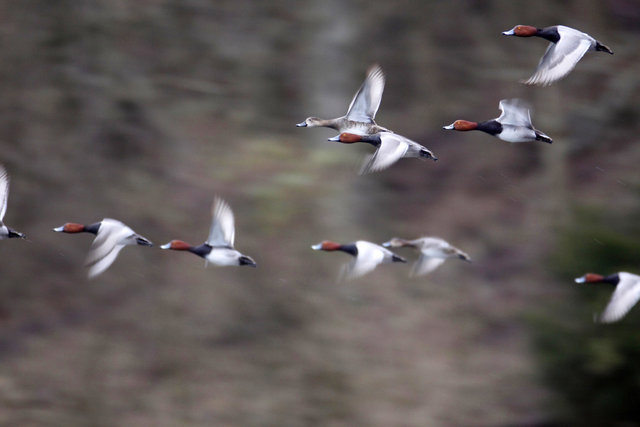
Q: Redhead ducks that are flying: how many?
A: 7